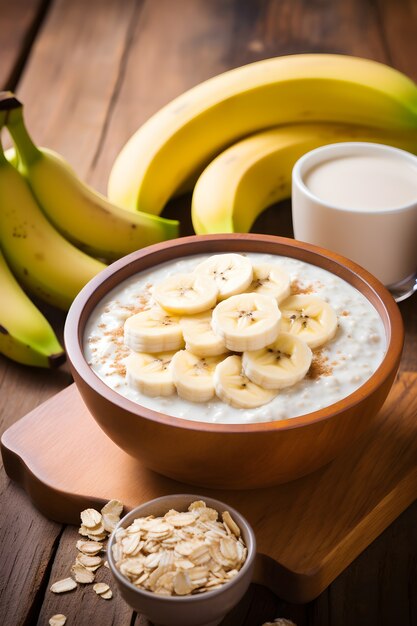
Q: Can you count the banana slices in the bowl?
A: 11